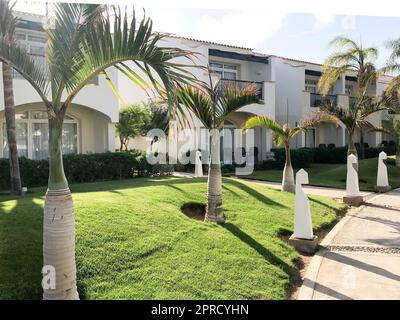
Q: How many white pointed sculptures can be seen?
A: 4